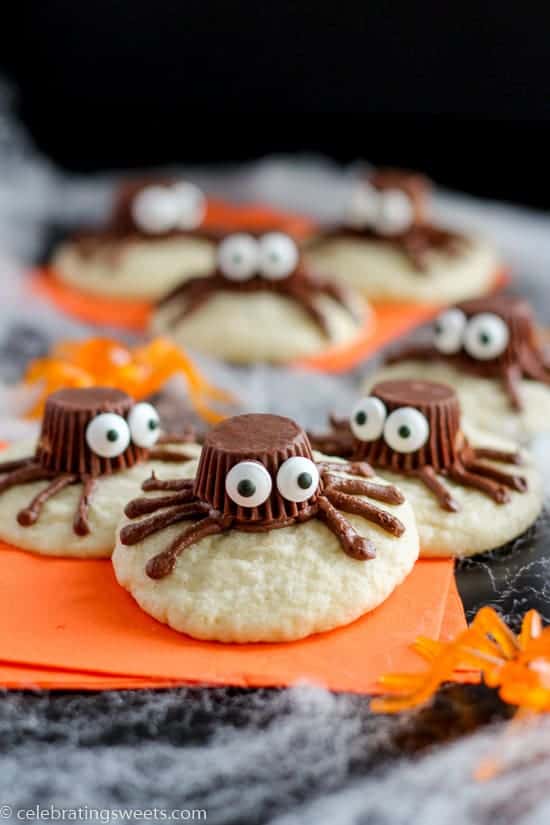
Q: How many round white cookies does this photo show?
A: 7